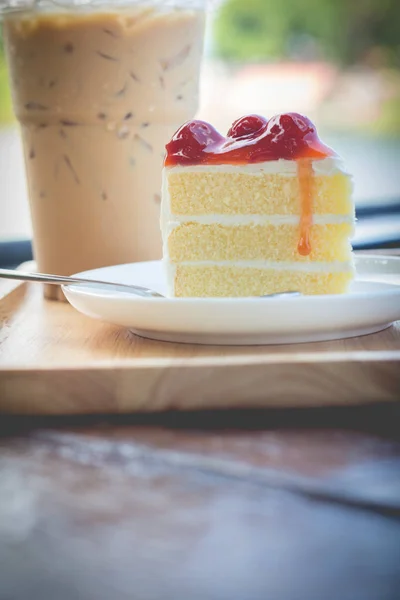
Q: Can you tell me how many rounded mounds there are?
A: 3